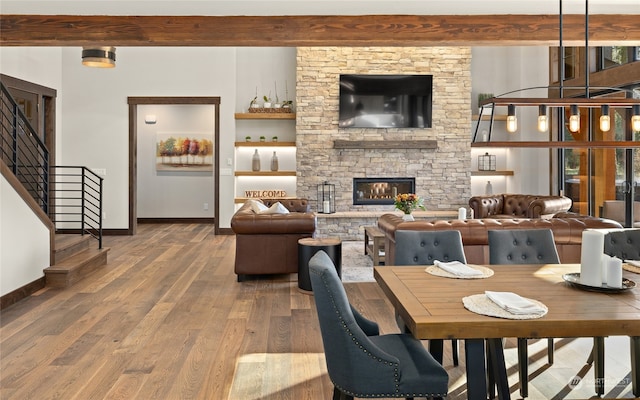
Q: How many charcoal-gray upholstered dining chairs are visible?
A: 4